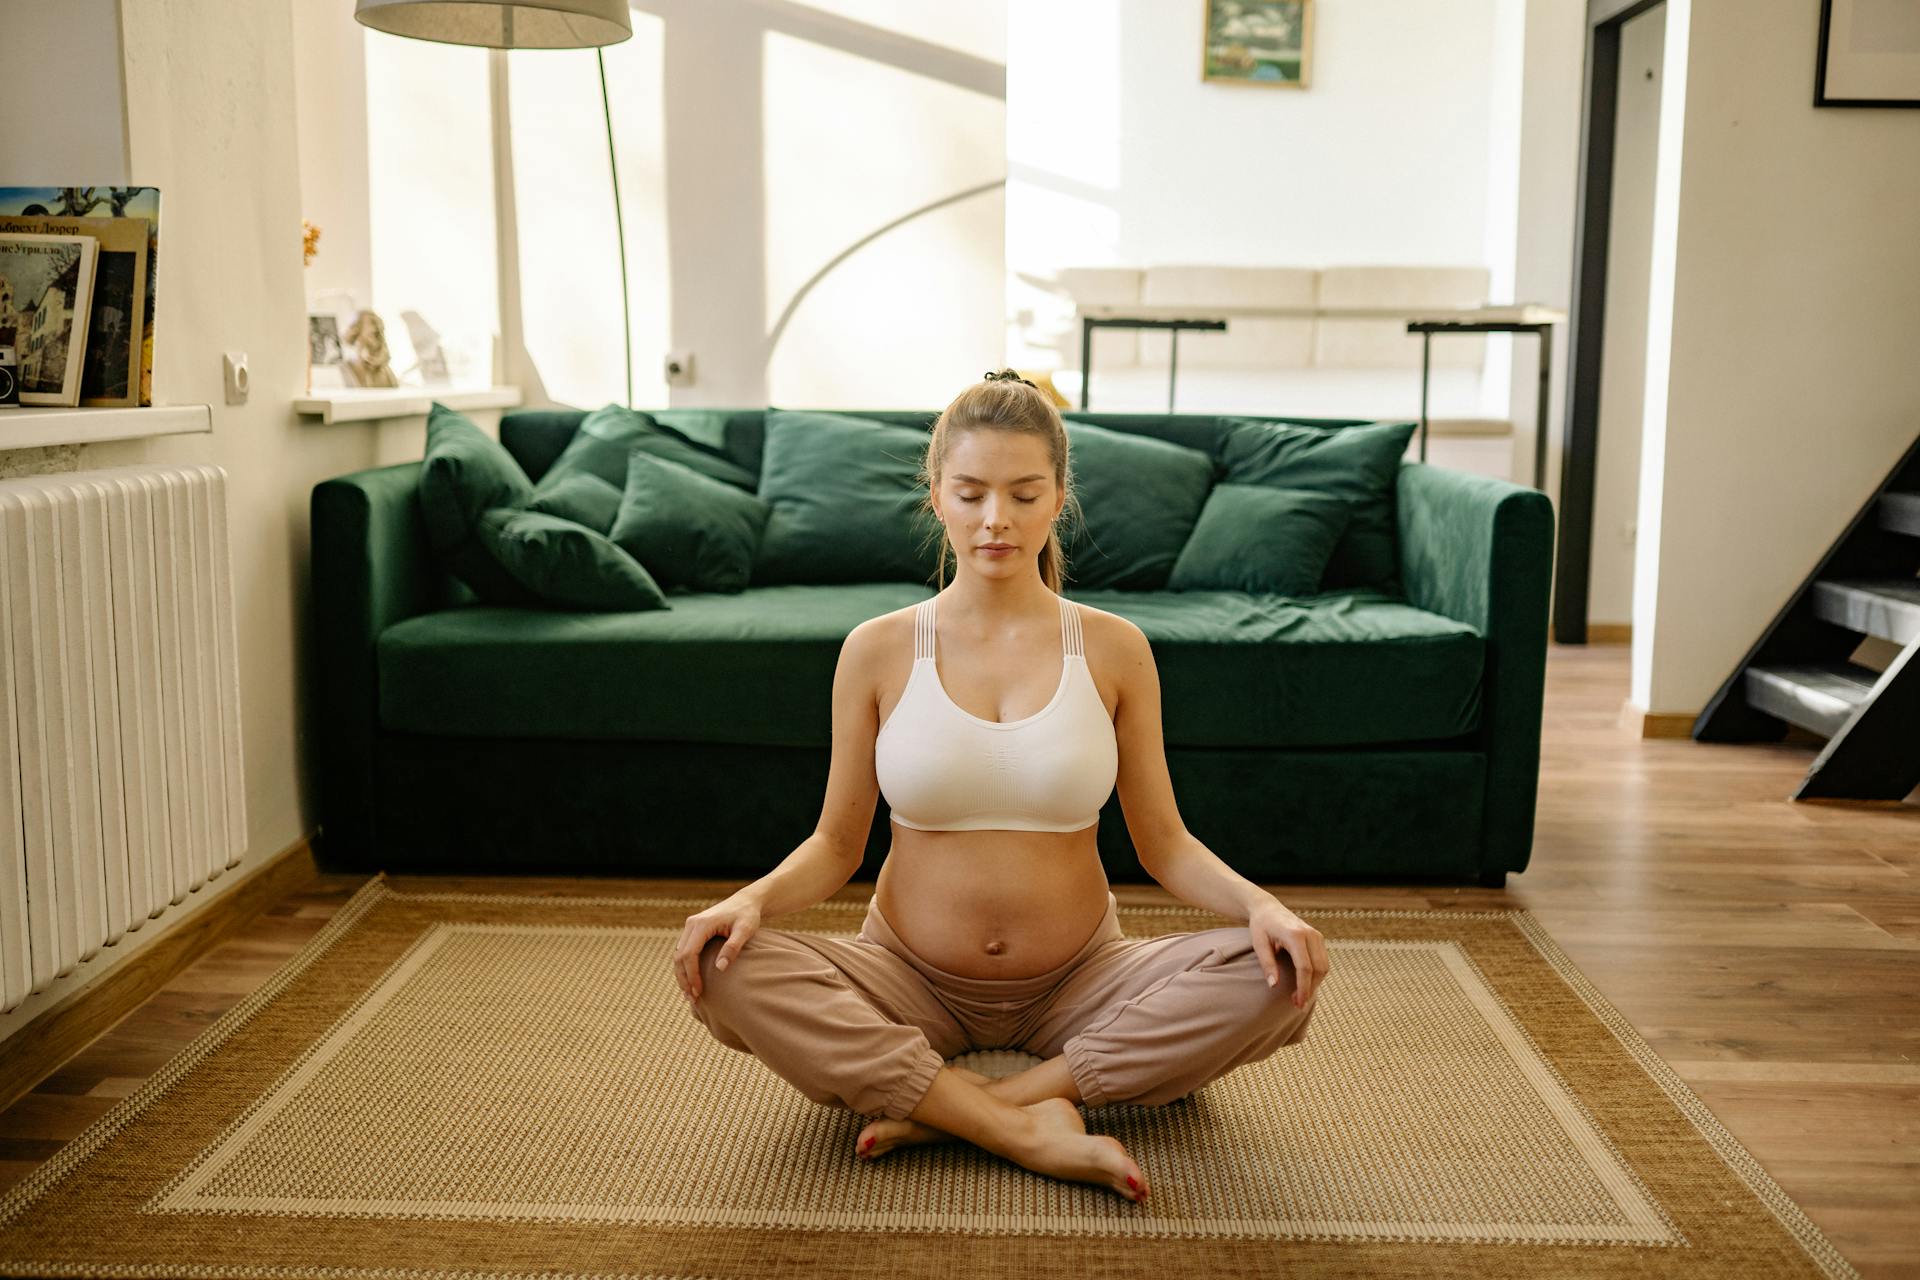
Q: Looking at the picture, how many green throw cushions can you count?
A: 9